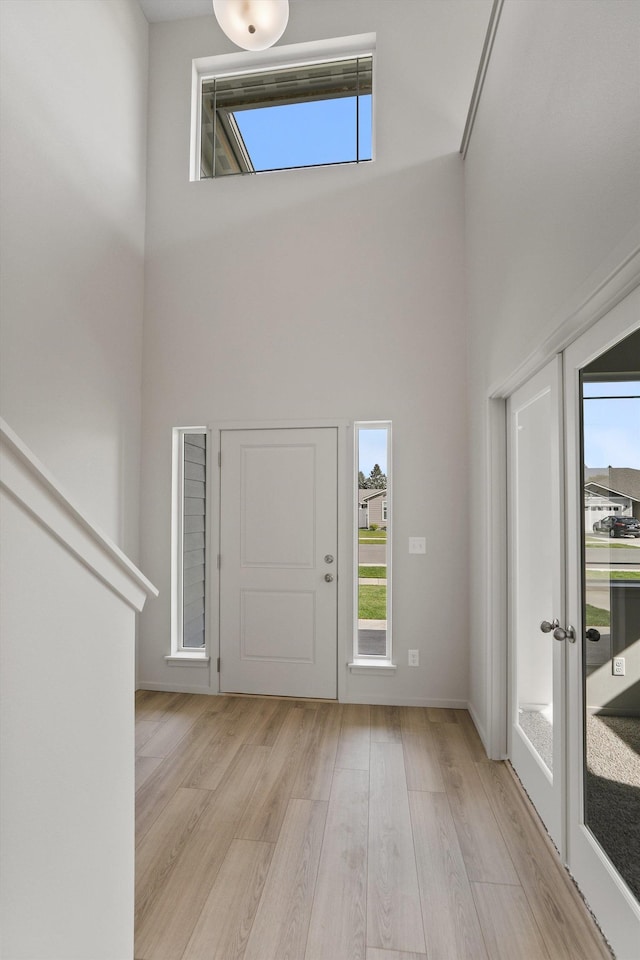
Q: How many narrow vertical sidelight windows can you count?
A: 2